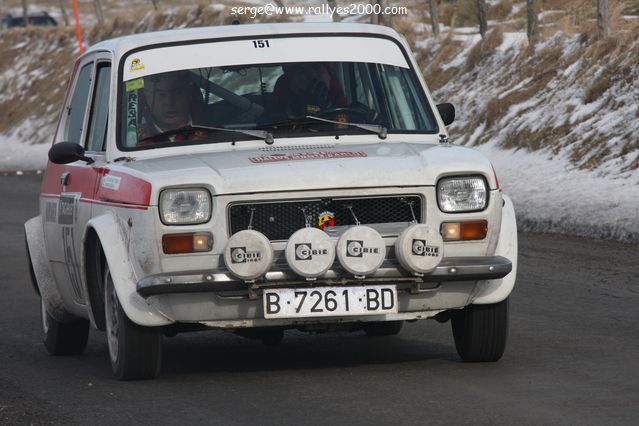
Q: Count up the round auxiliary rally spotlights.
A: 4